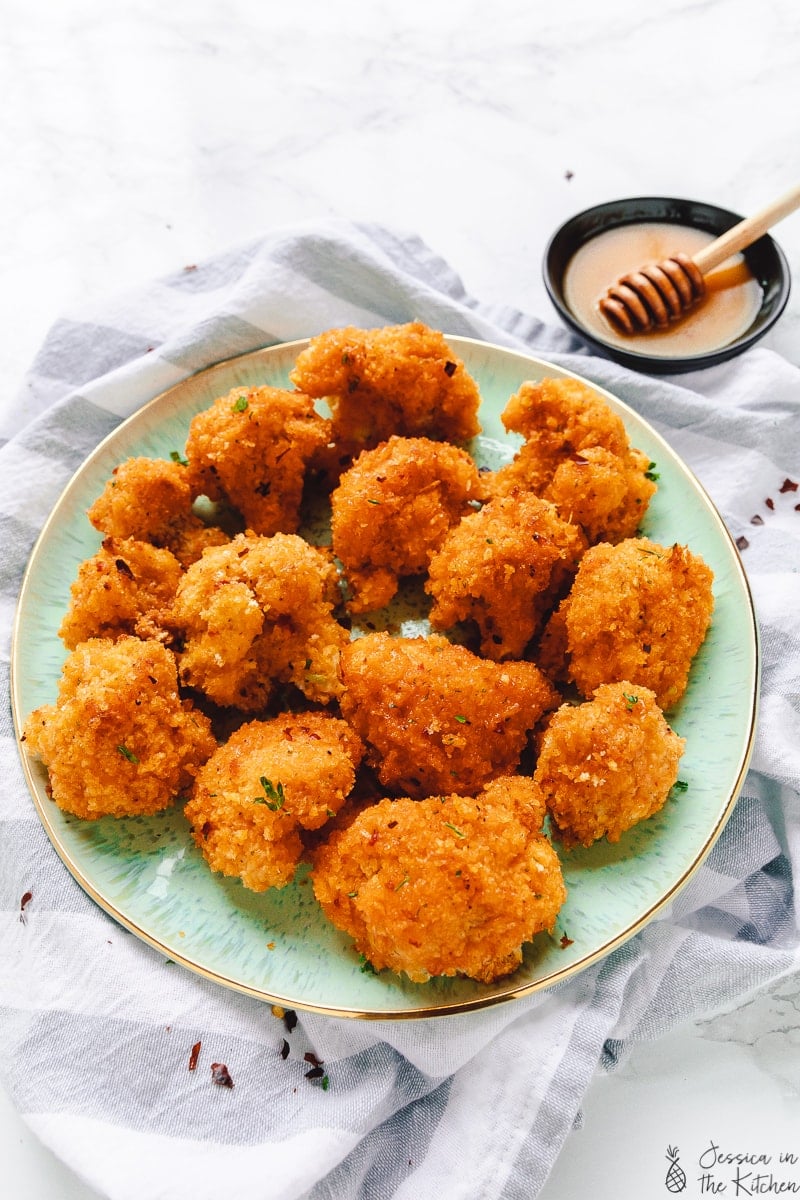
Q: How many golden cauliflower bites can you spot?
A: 14